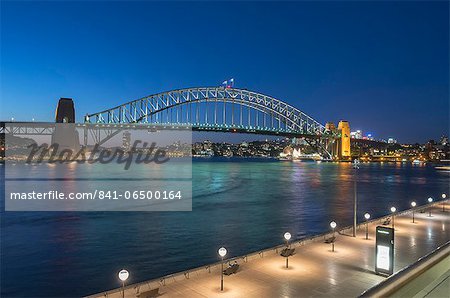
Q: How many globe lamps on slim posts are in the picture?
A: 9